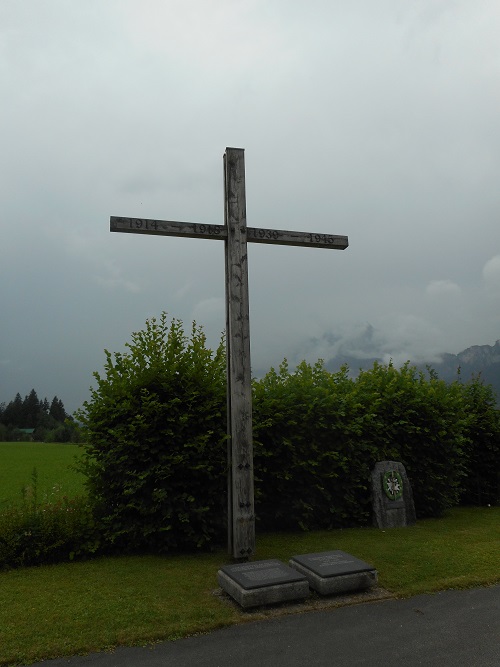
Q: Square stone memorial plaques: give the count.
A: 2